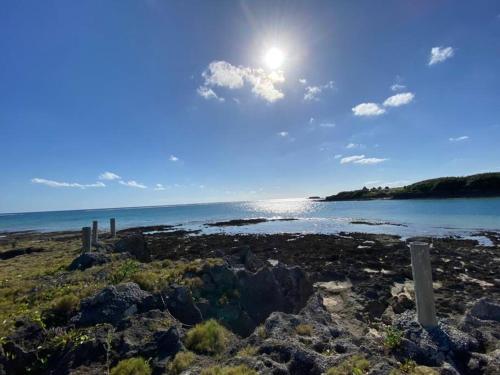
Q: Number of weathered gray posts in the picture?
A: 4